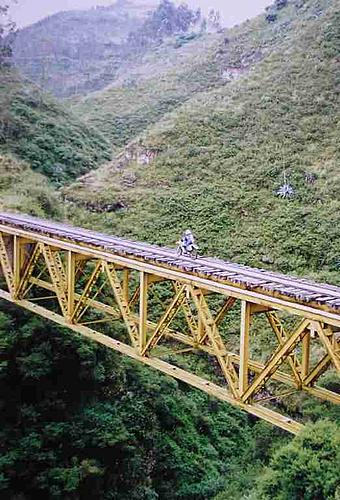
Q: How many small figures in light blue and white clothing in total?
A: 1